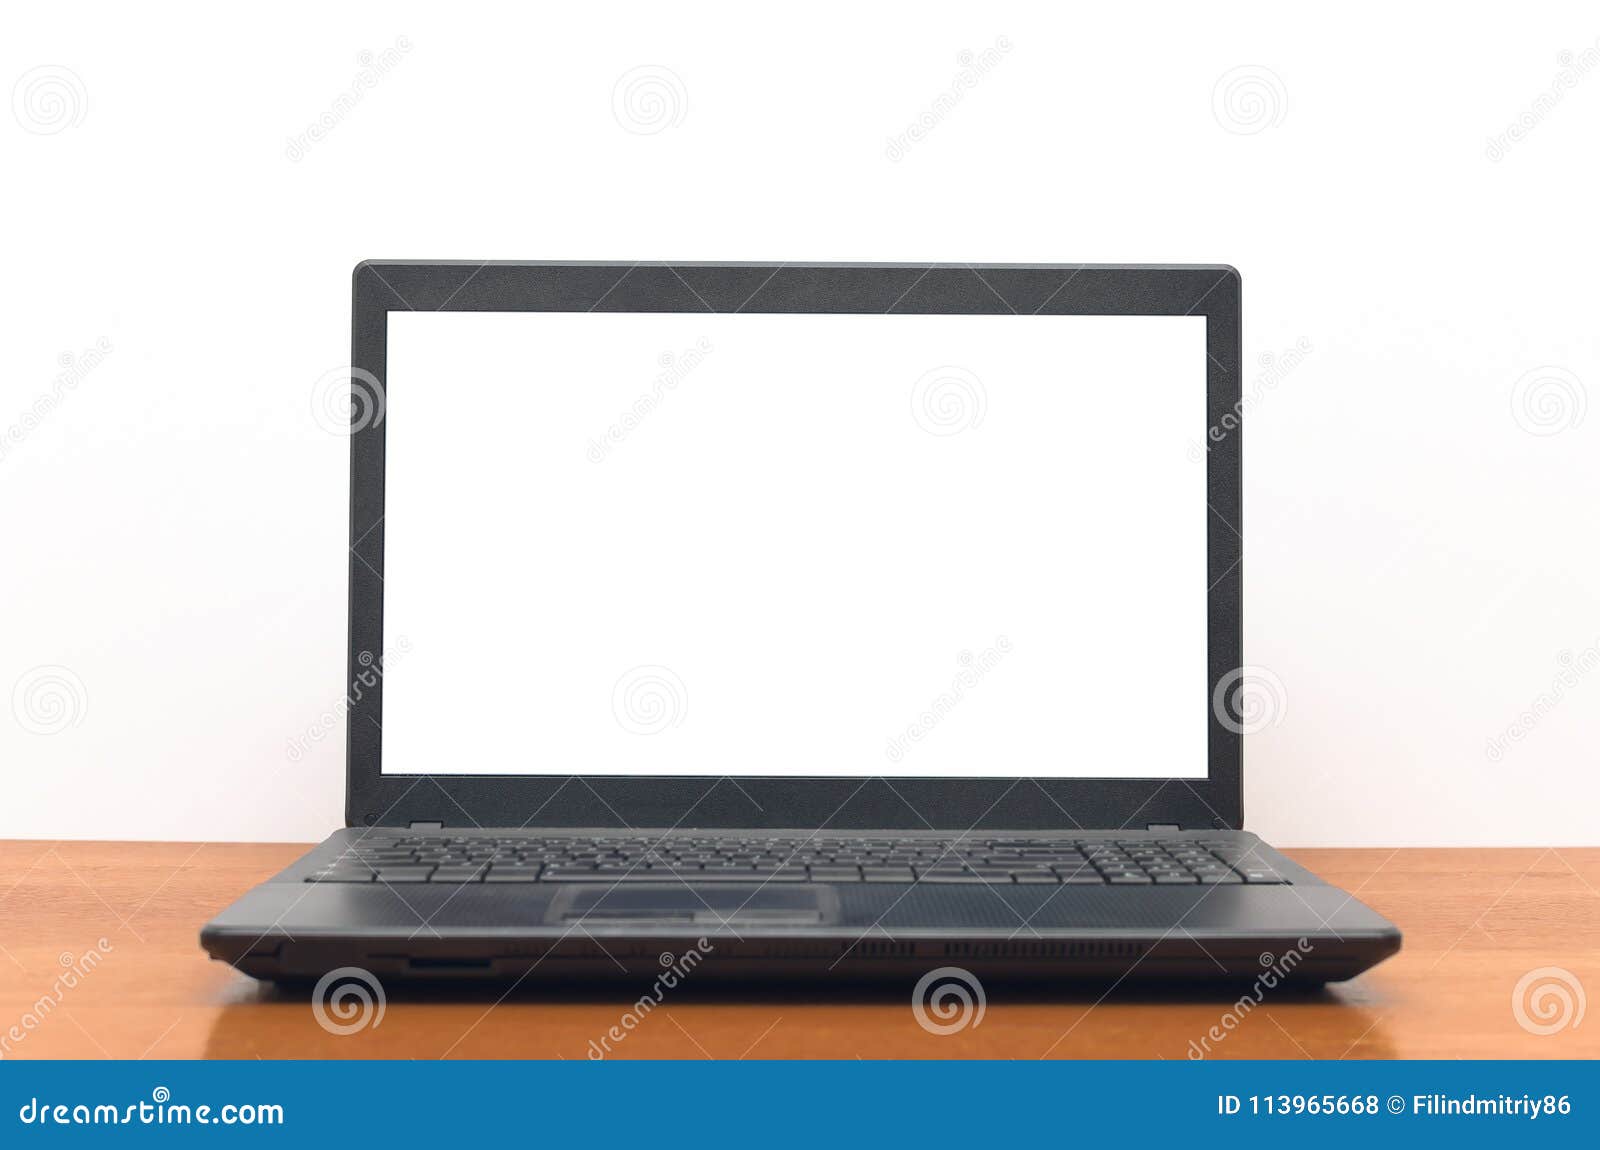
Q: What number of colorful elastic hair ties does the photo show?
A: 0